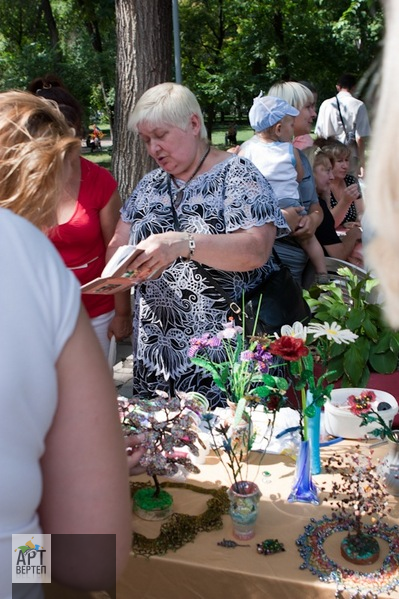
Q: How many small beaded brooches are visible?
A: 2